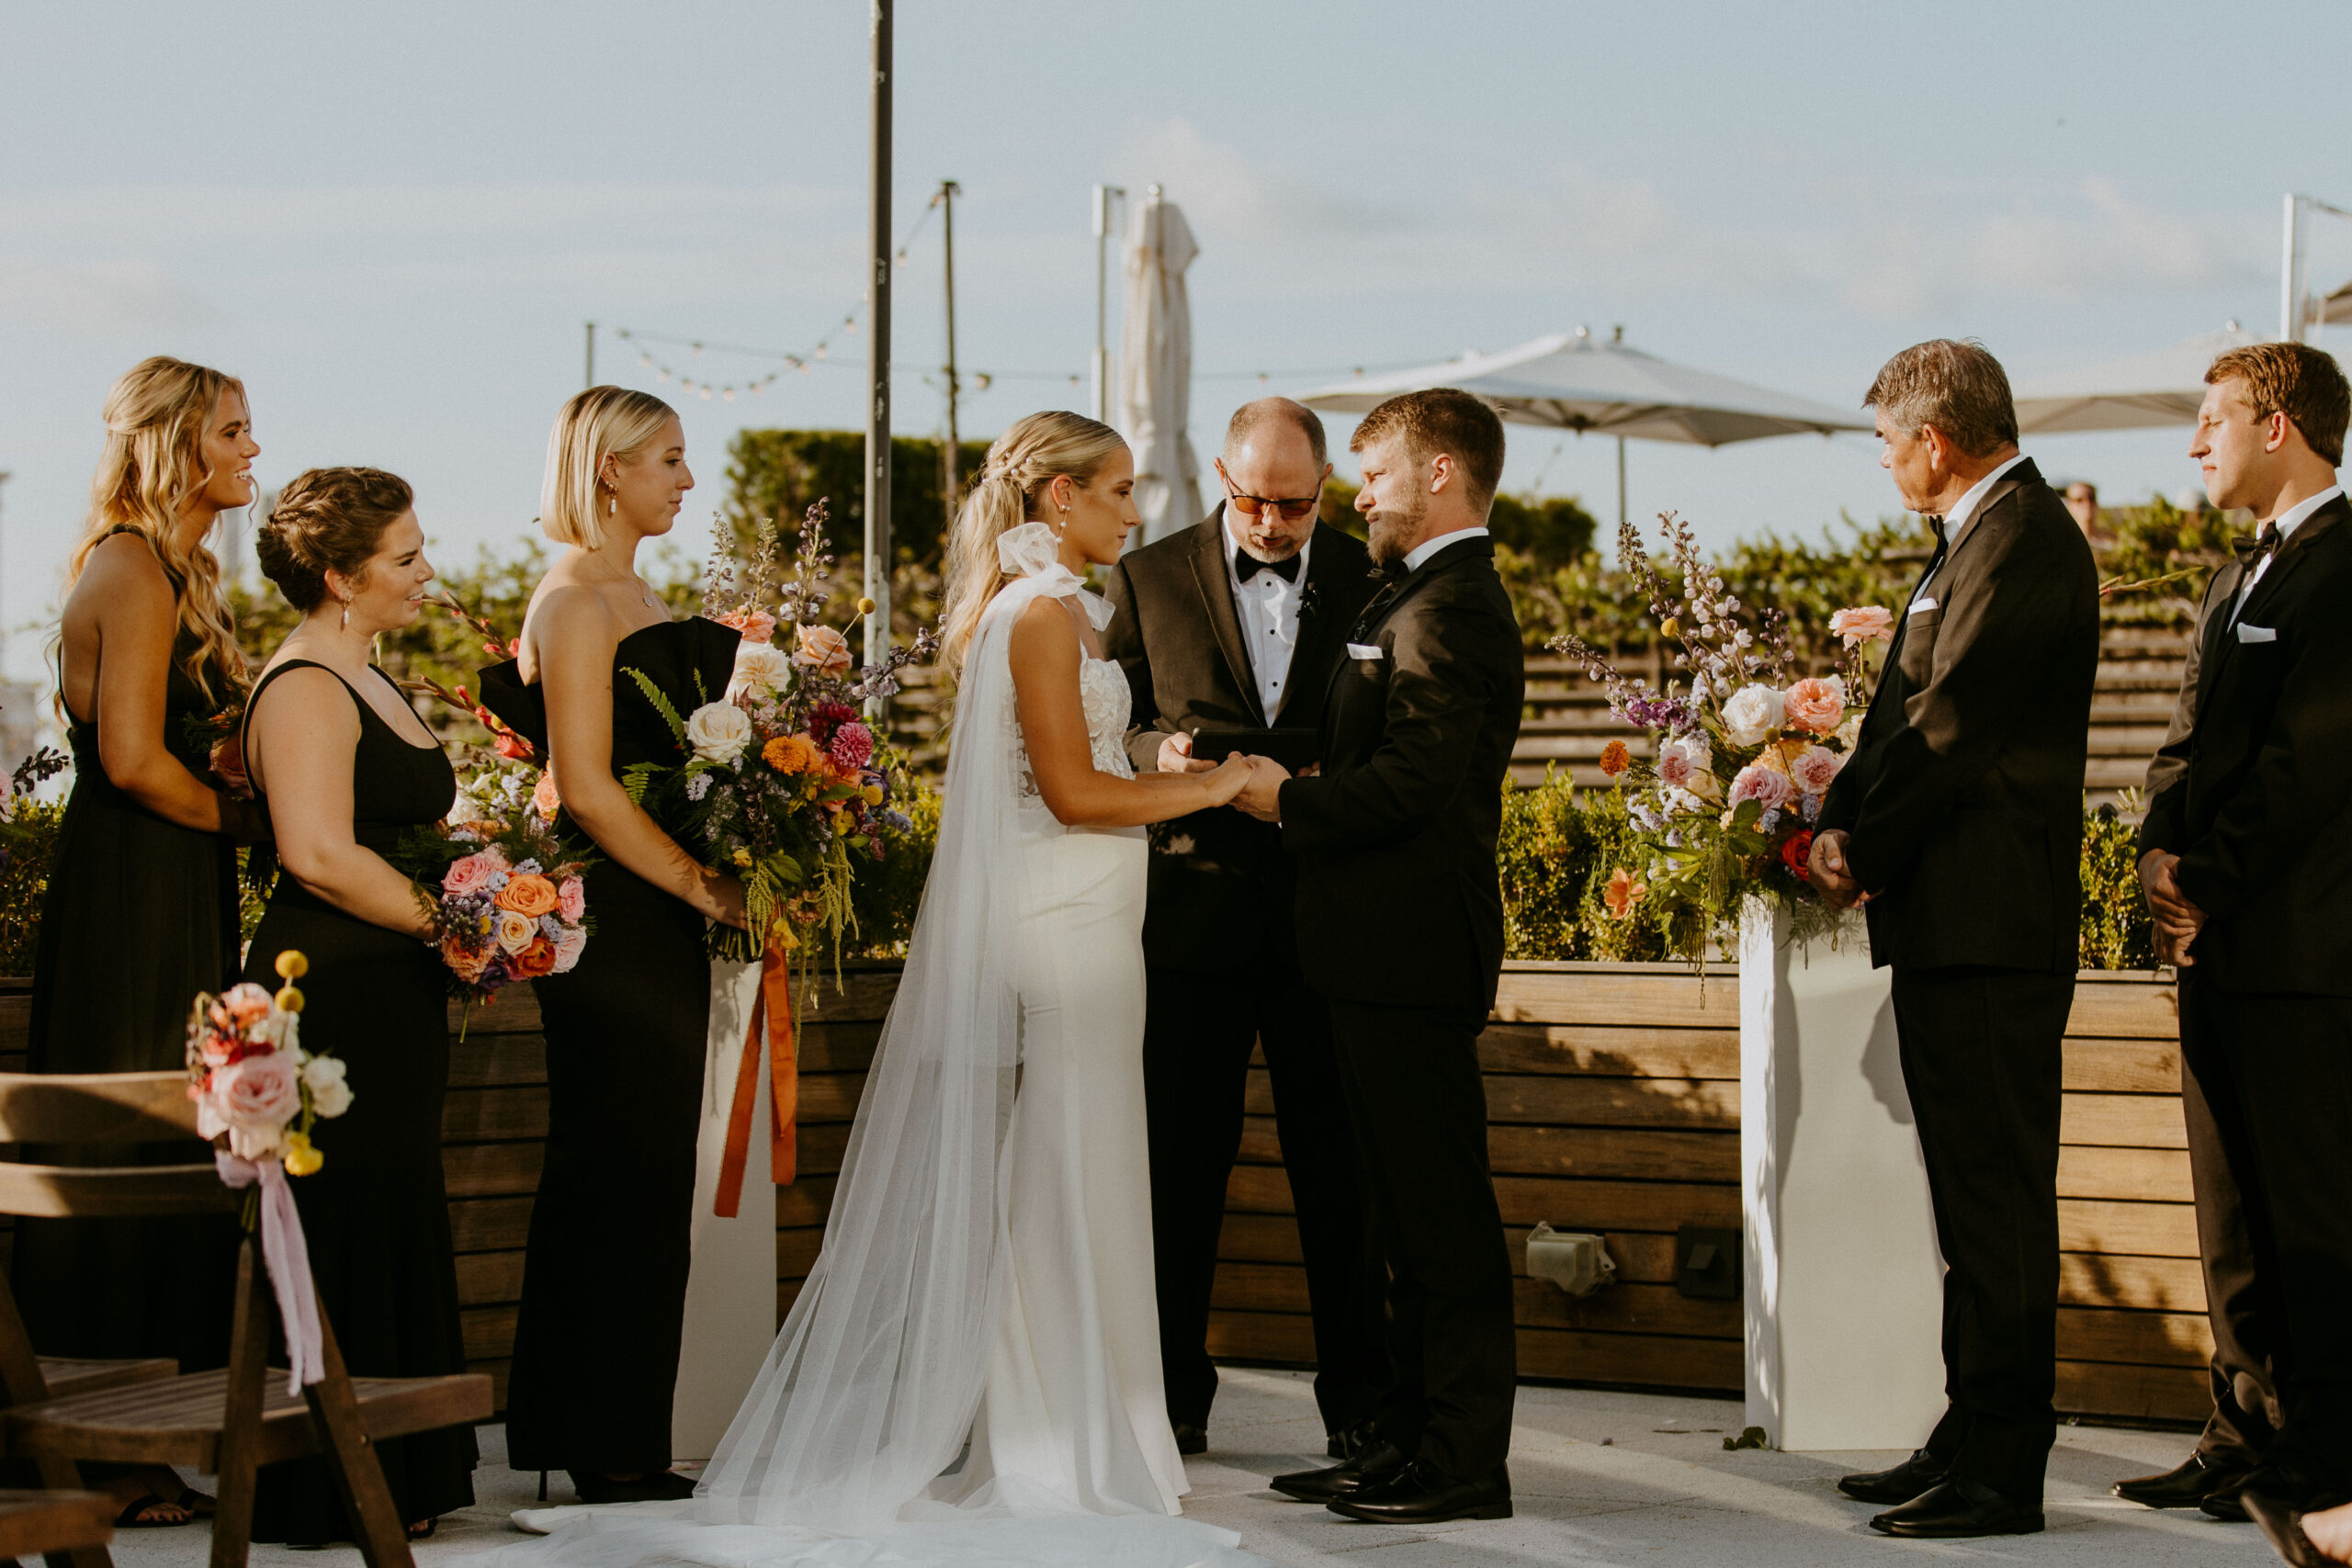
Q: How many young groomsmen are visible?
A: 1